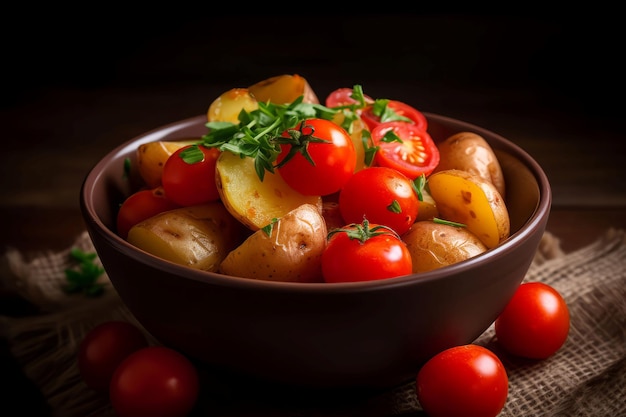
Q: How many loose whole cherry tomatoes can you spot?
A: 4